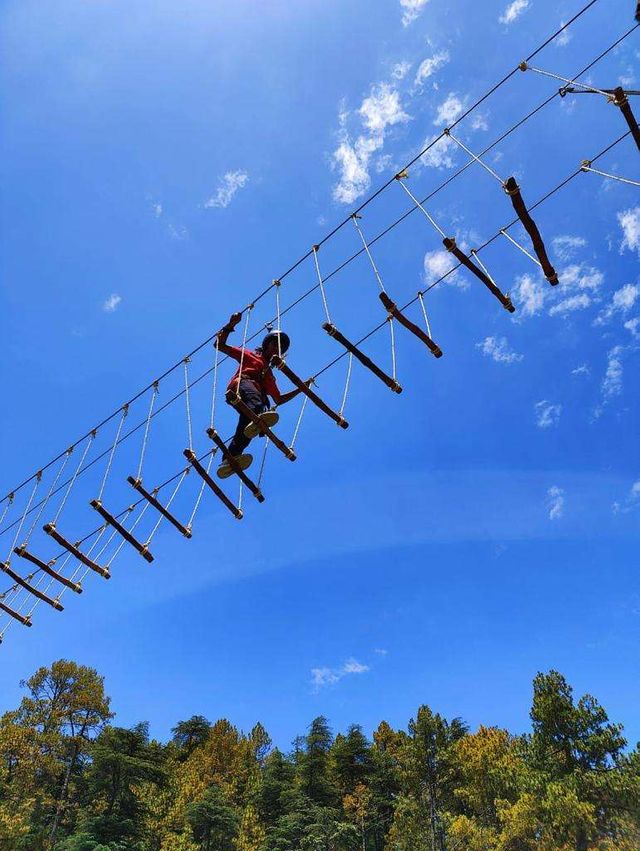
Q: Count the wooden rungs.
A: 15